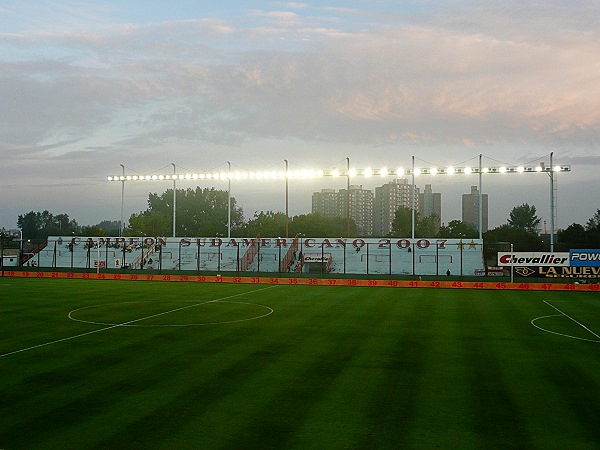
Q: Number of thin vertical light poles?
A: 8